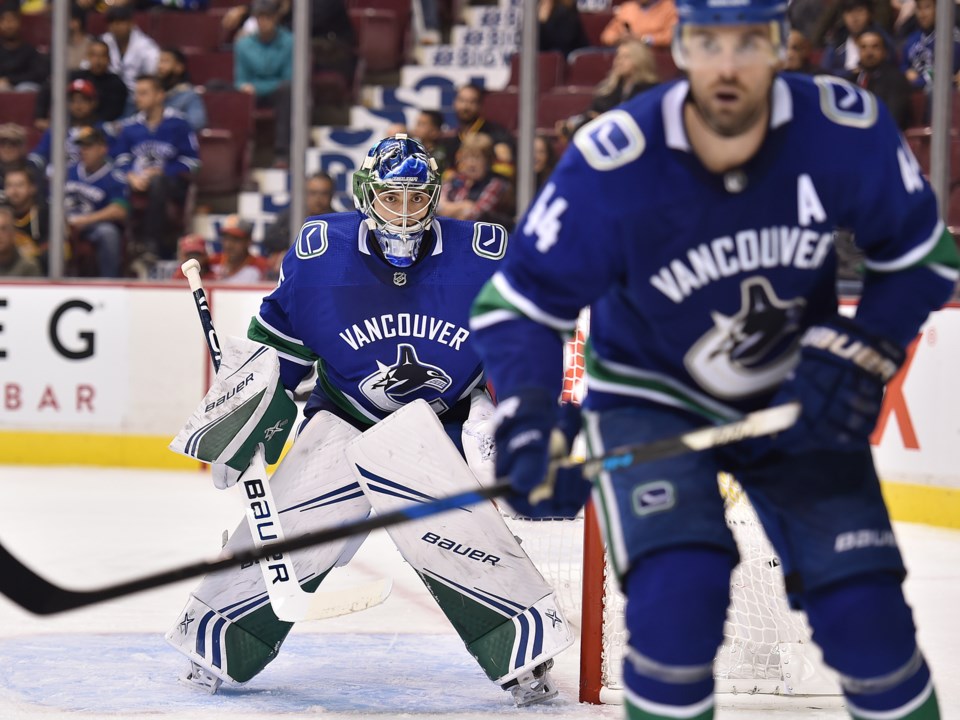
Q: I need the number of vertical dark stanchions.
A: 4